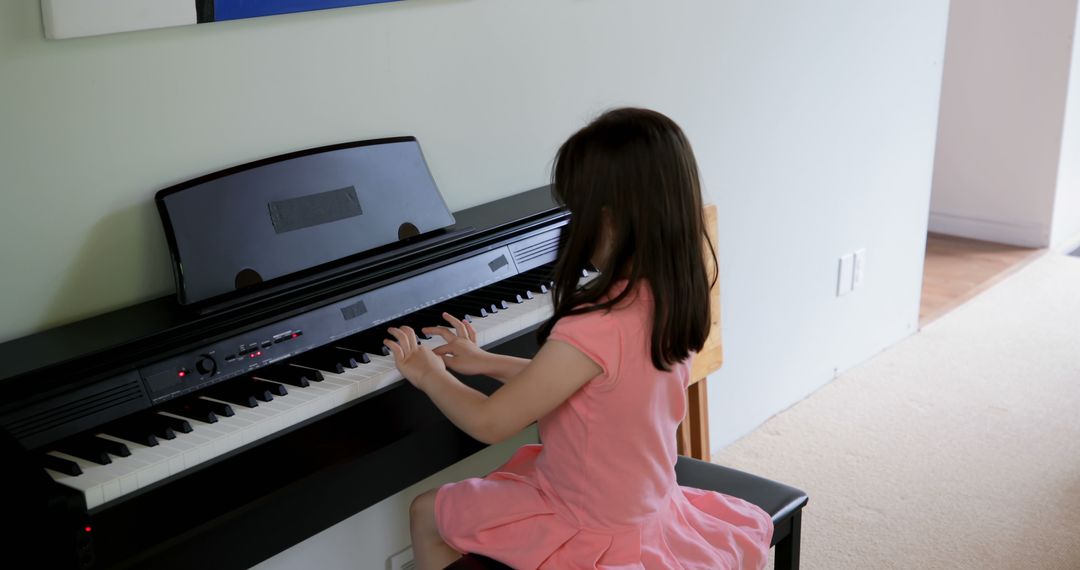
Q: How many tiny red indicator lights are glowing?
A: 5